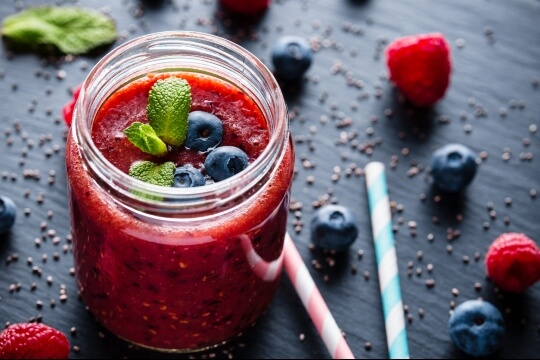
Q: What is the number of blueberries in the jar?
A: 3